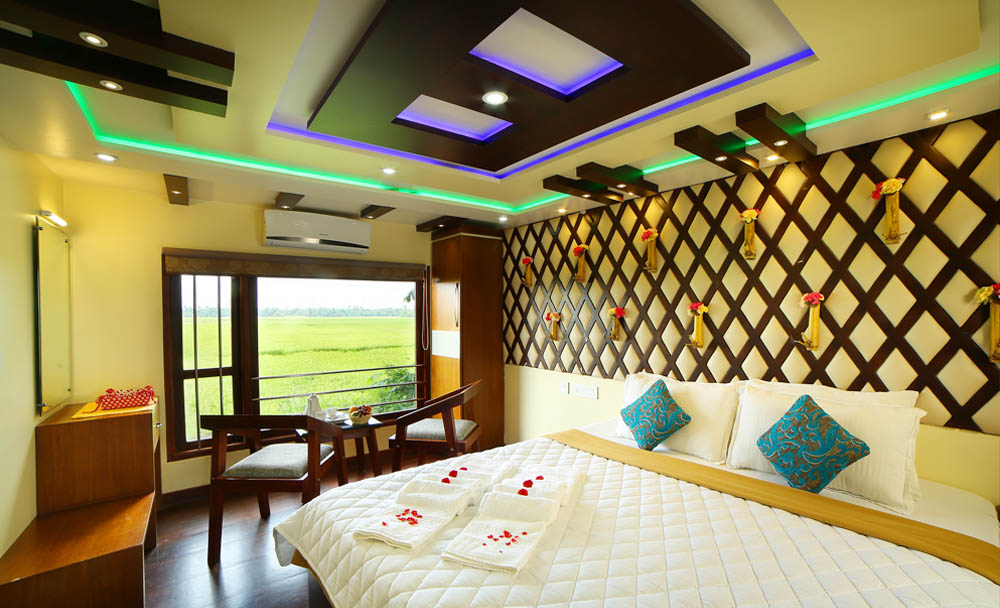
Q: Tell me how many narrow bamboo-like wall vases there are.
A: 10